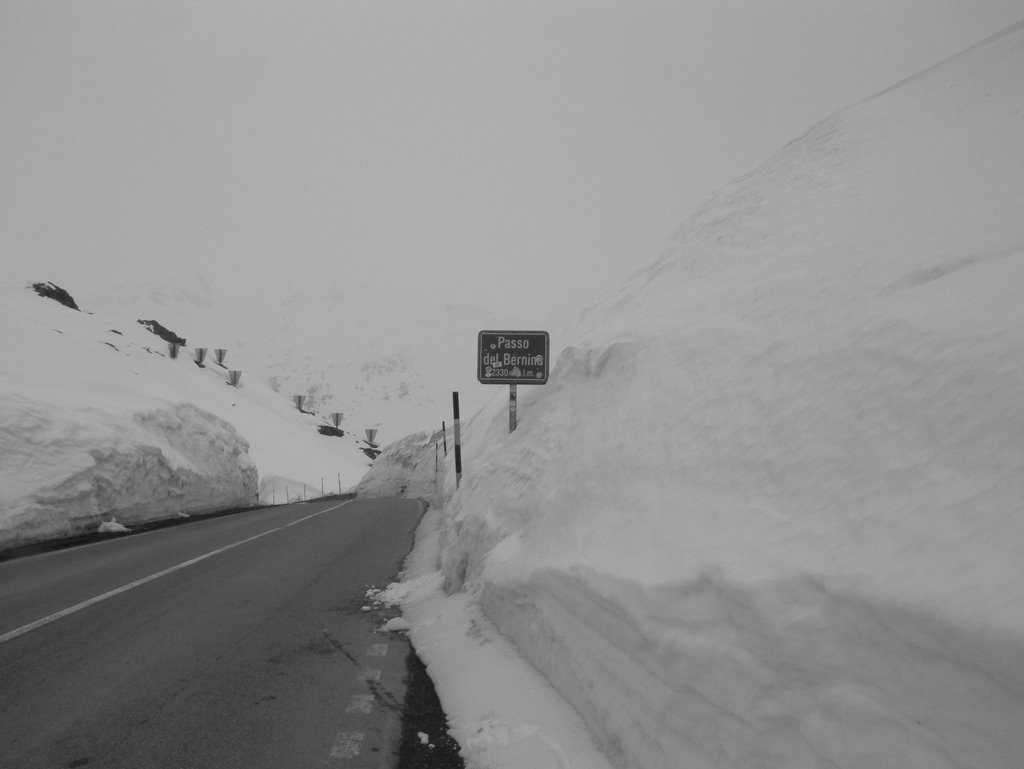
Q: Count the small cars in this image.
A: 0